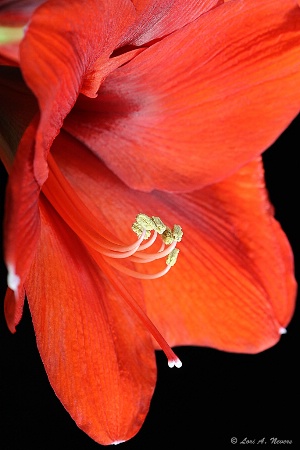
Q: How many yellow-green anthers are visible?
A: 6